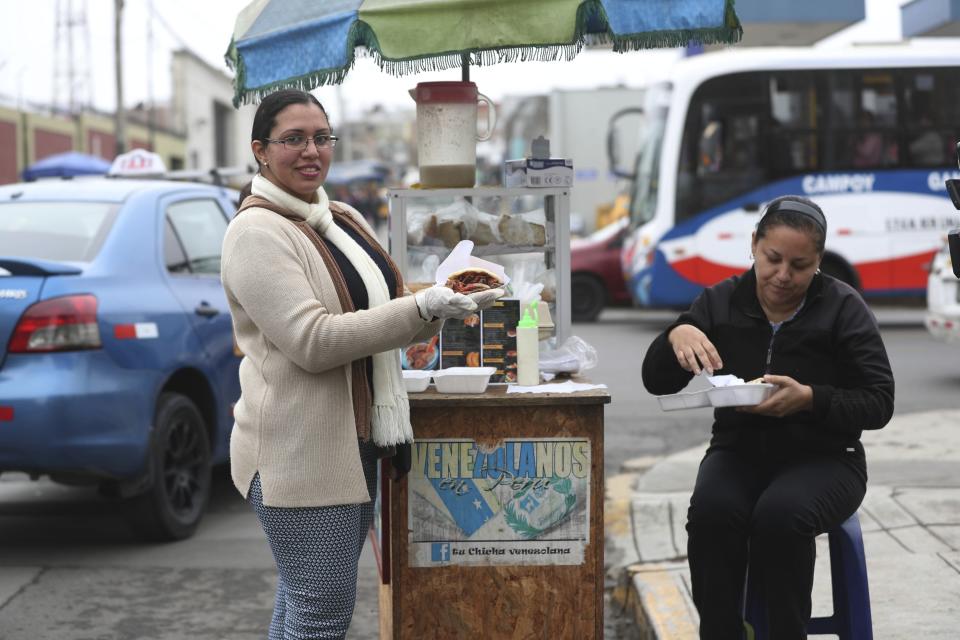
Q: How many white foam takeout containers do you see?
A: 2